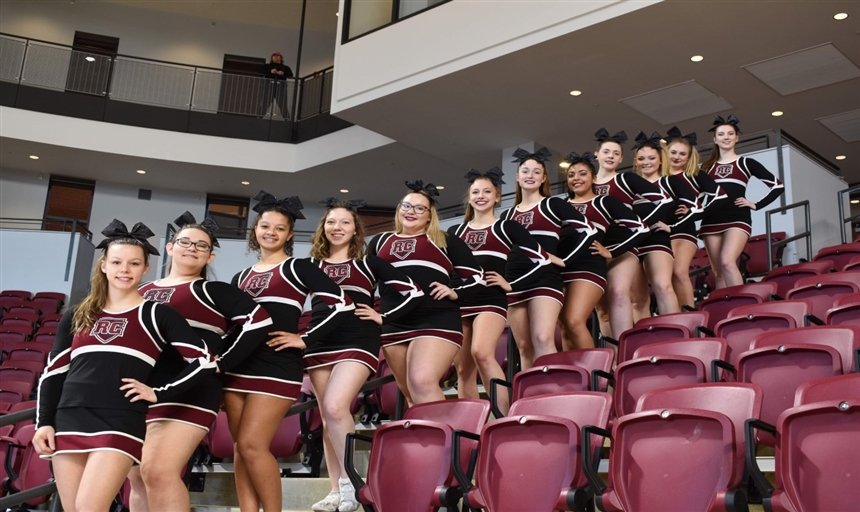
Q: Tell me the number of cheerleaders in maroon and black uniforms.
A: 12